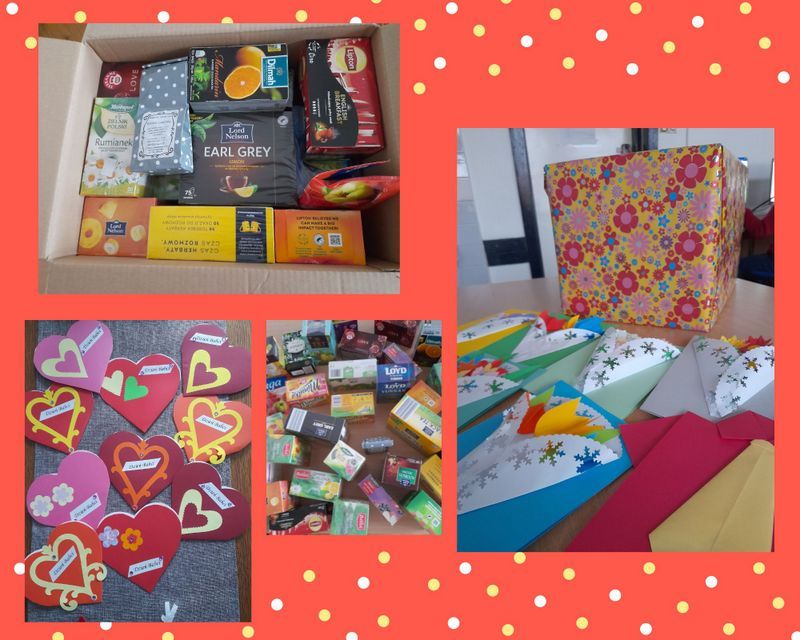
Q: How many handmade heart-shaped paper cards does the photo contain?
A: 10